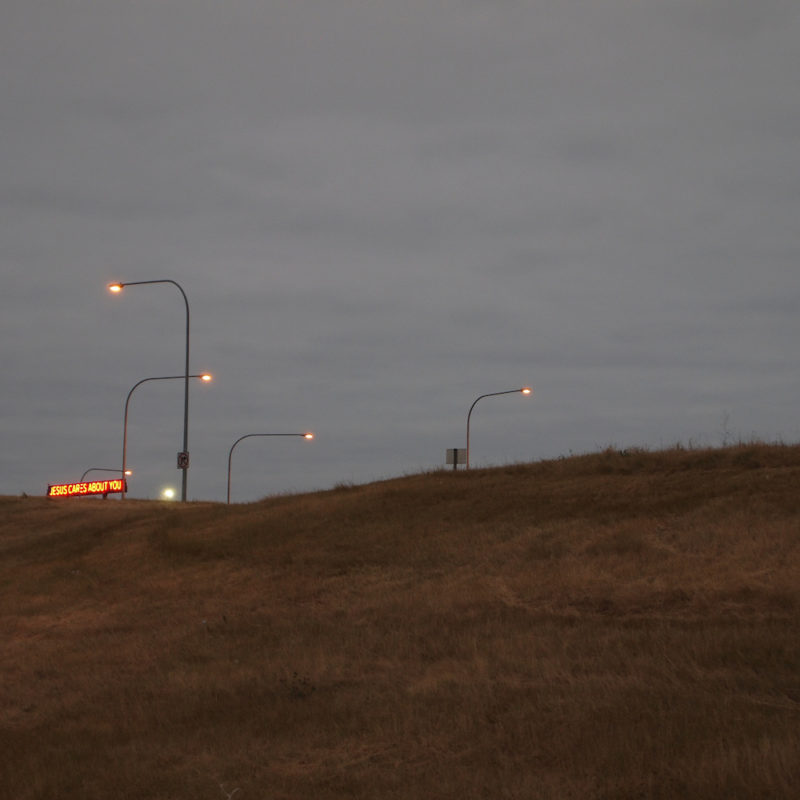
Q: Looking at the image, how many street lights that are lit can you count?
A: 5